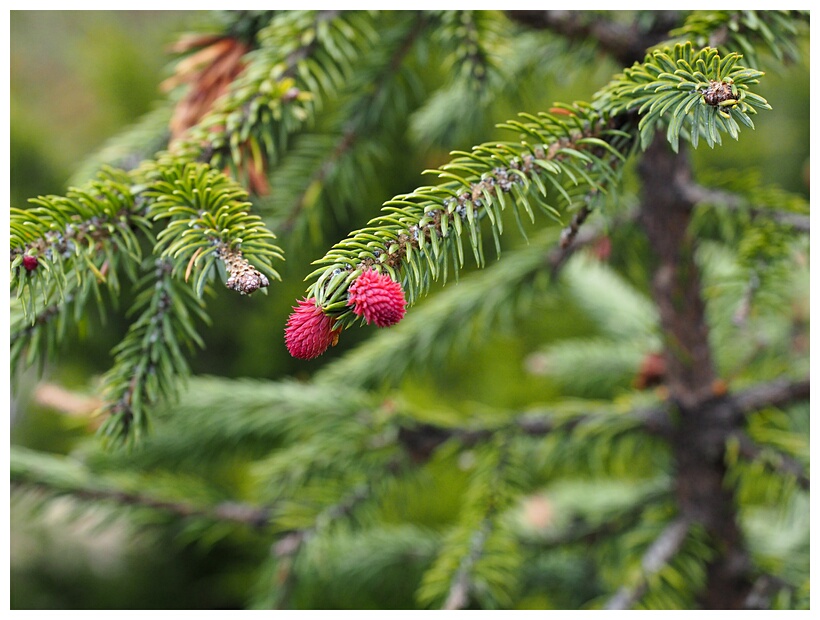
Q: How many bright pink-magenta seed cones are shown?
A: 2